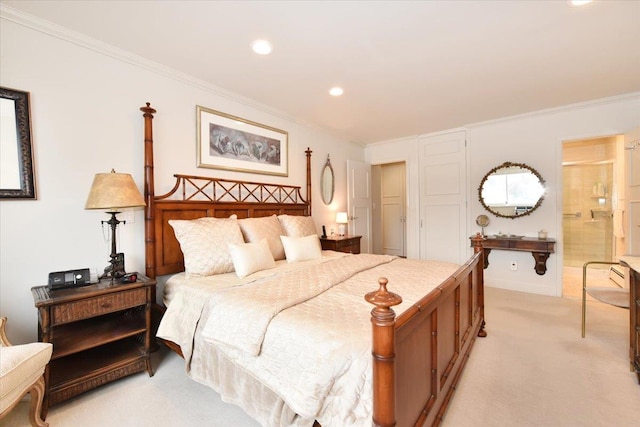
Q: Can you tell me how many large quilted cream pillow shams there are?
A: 3